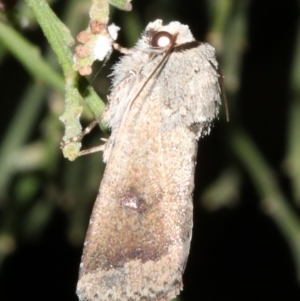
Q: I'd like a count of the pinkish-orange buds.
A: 4